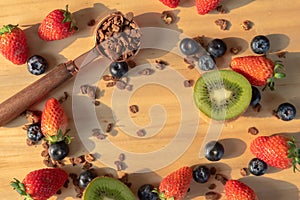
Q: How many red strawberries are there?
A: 10